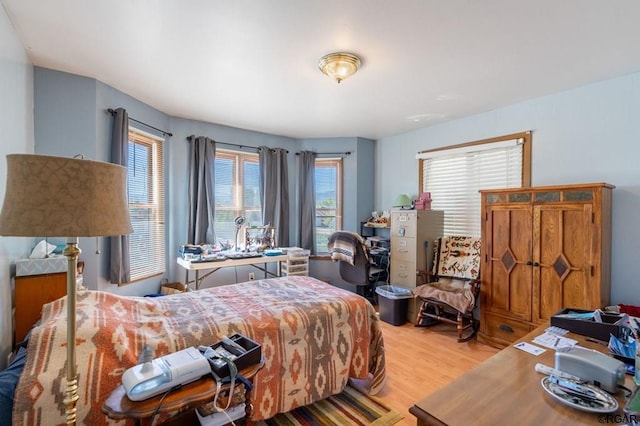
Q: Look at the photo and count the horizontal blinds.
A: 4